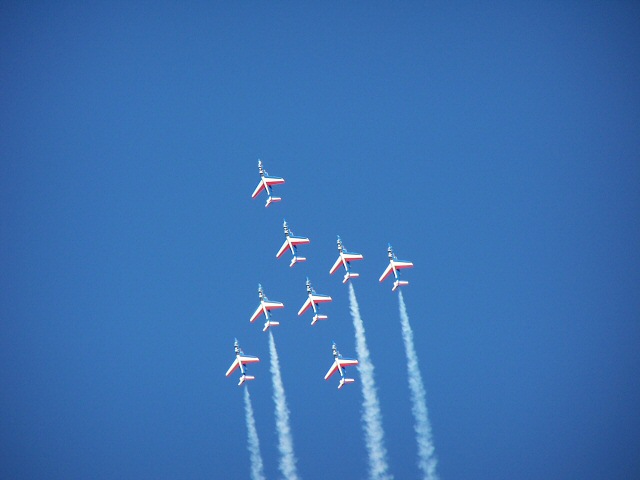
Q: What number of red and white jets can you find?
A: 8